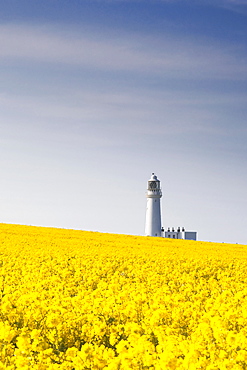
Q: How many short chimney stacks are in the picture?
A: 5